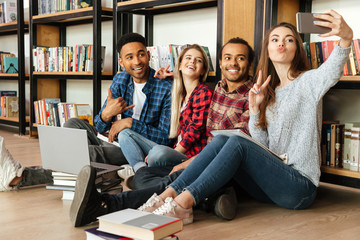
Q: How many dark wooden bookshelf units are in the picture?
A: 4